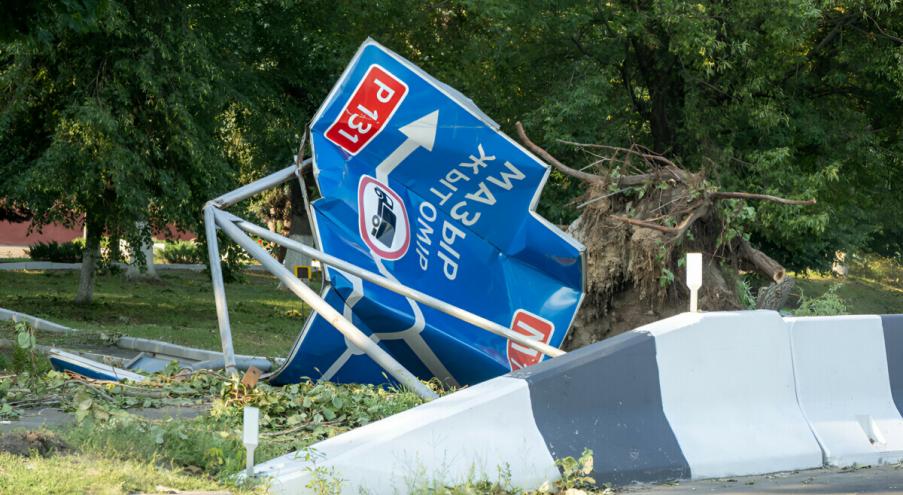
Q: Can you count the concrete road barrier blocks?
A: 2